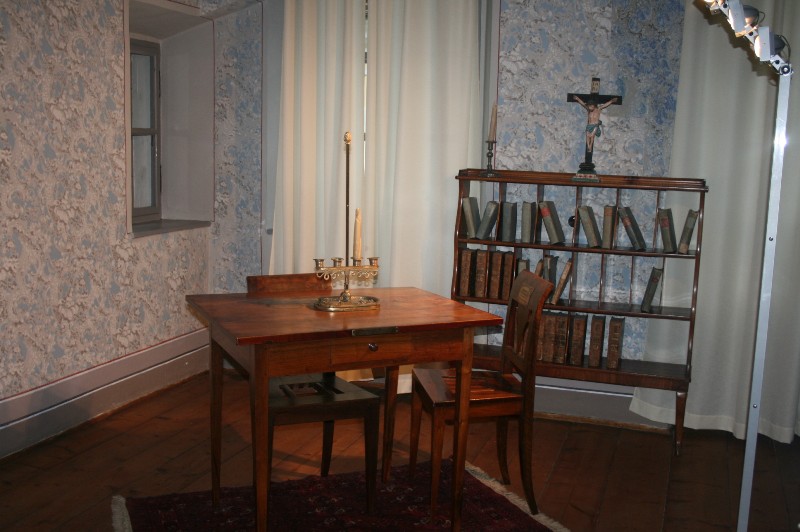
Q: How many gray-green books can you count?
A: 13